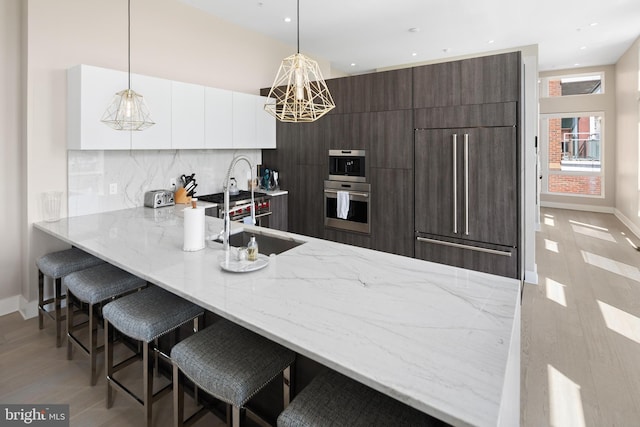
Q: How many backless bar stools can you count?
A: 5